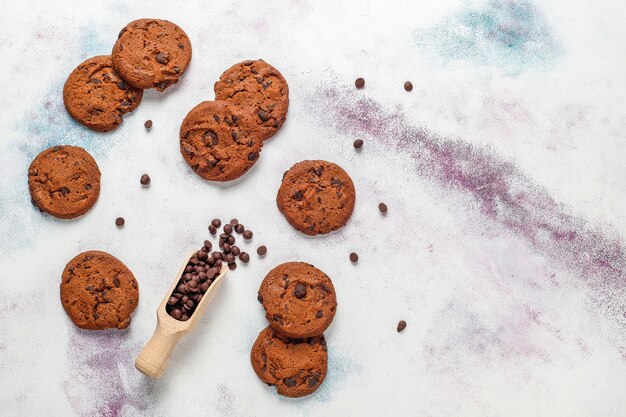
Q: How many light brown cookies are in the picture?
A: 9